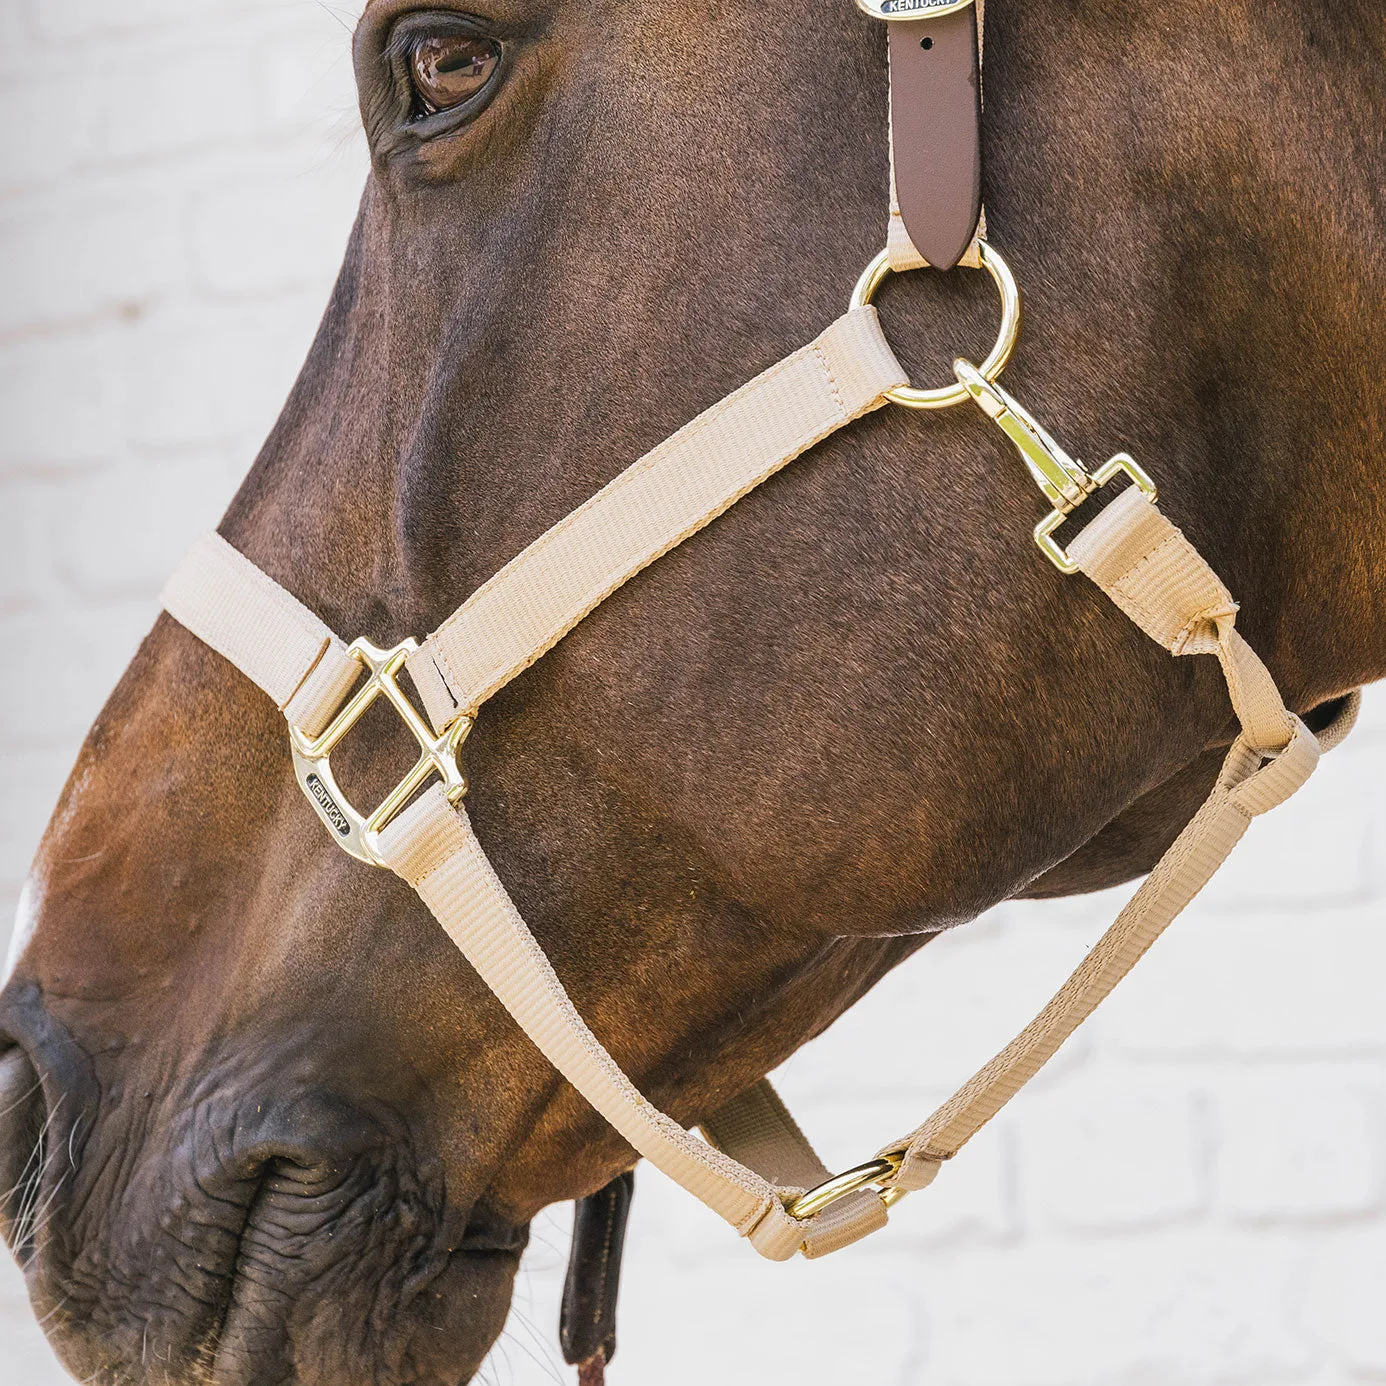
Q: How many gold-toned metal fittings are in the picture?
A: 5